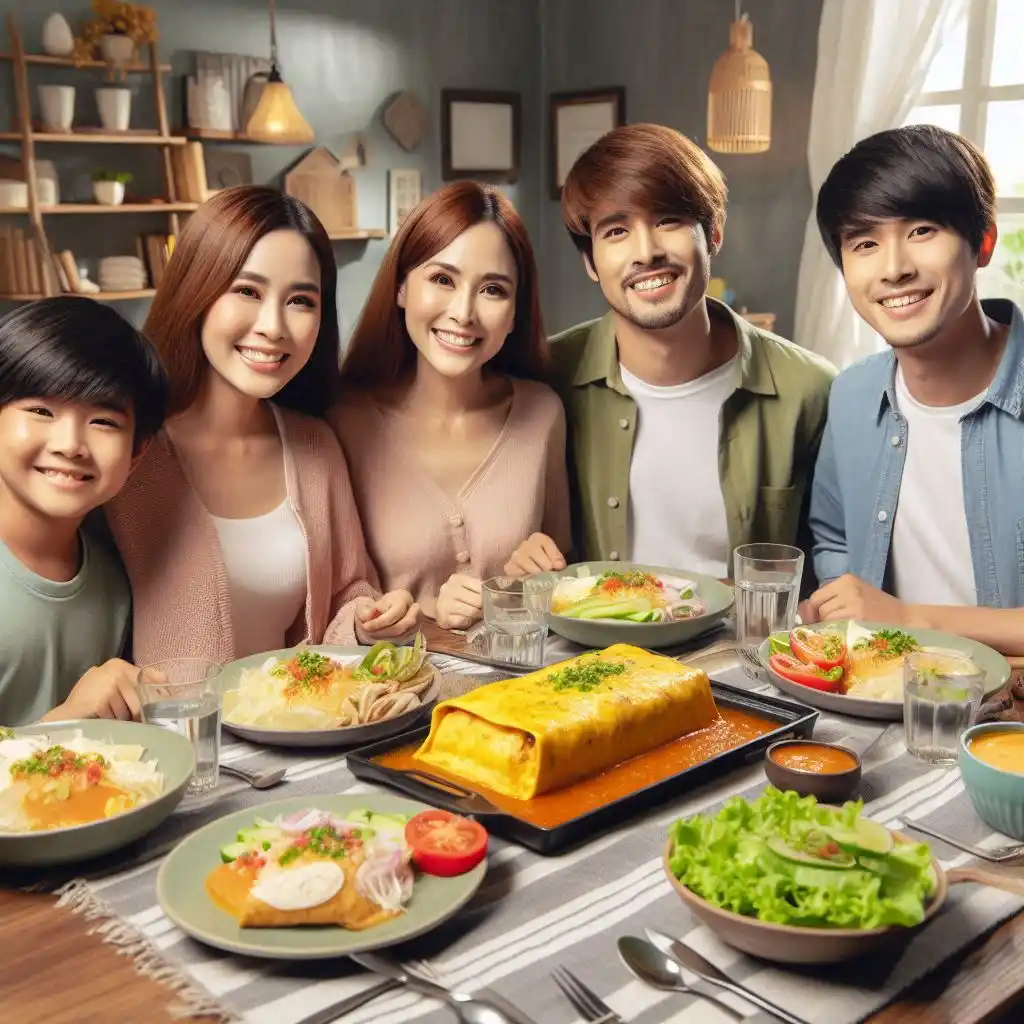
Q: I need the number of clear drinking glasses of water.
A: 4